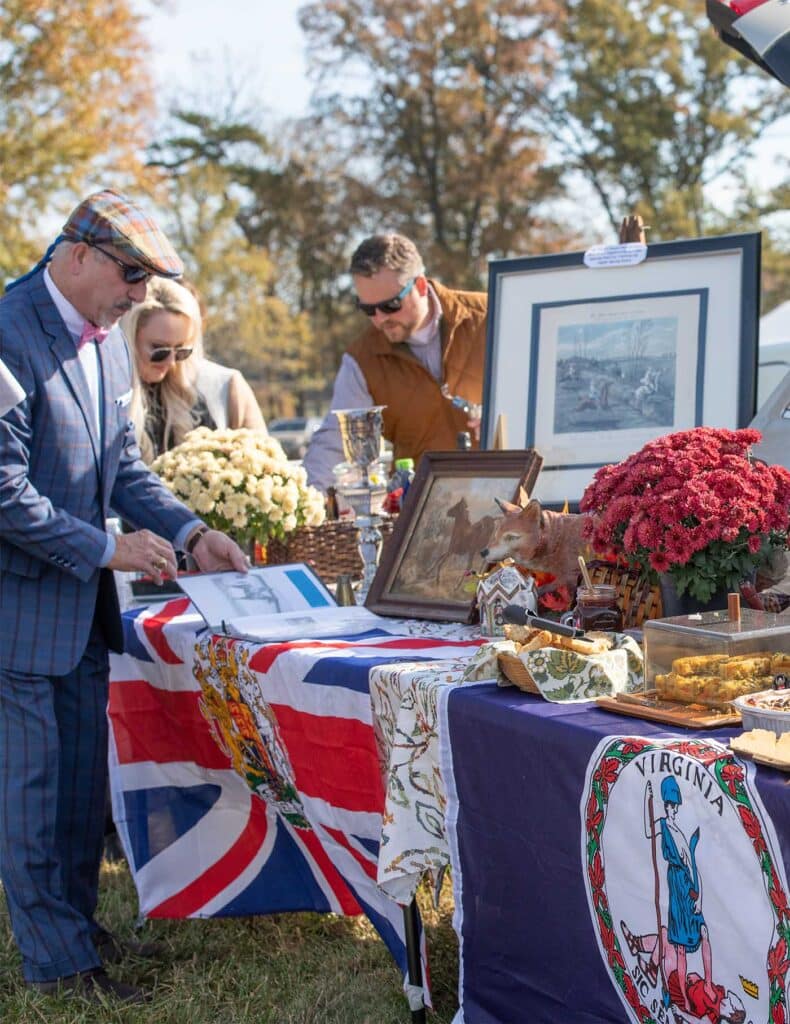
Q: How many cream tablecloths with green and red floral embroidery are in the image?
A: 1